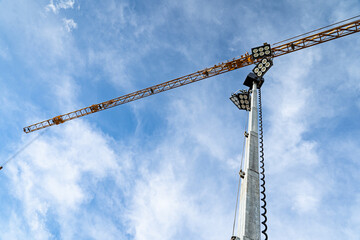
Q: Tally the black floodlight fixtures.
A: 4